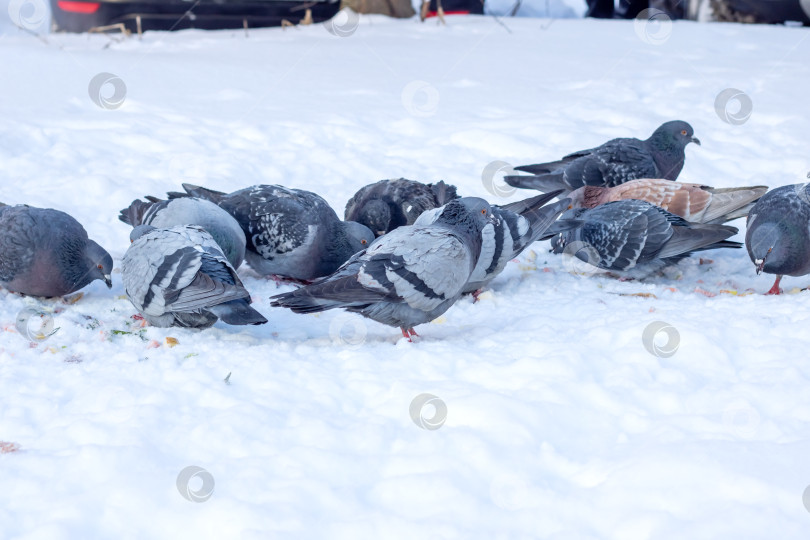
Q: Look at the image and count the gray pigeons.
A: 10